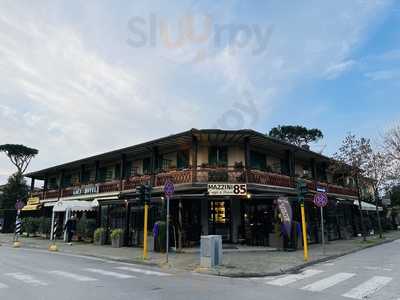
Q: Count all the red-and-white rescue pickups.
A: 0